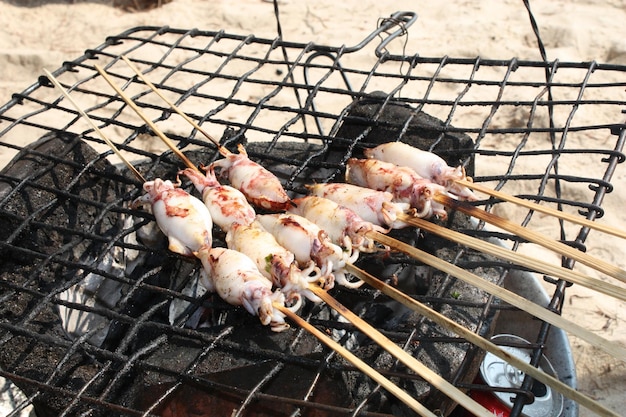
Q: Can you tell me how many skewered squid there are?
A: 10